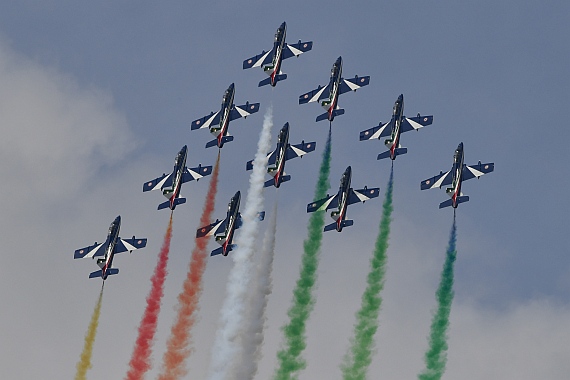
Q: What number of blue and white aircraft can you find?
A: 10